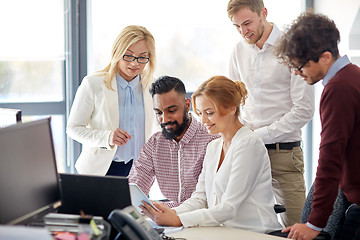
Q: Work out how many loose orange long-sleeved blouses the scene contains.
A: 0